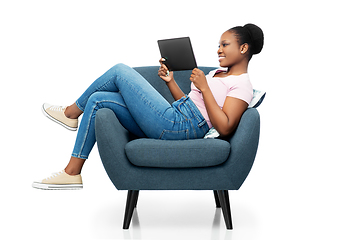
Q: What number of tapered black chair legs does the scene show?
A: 4